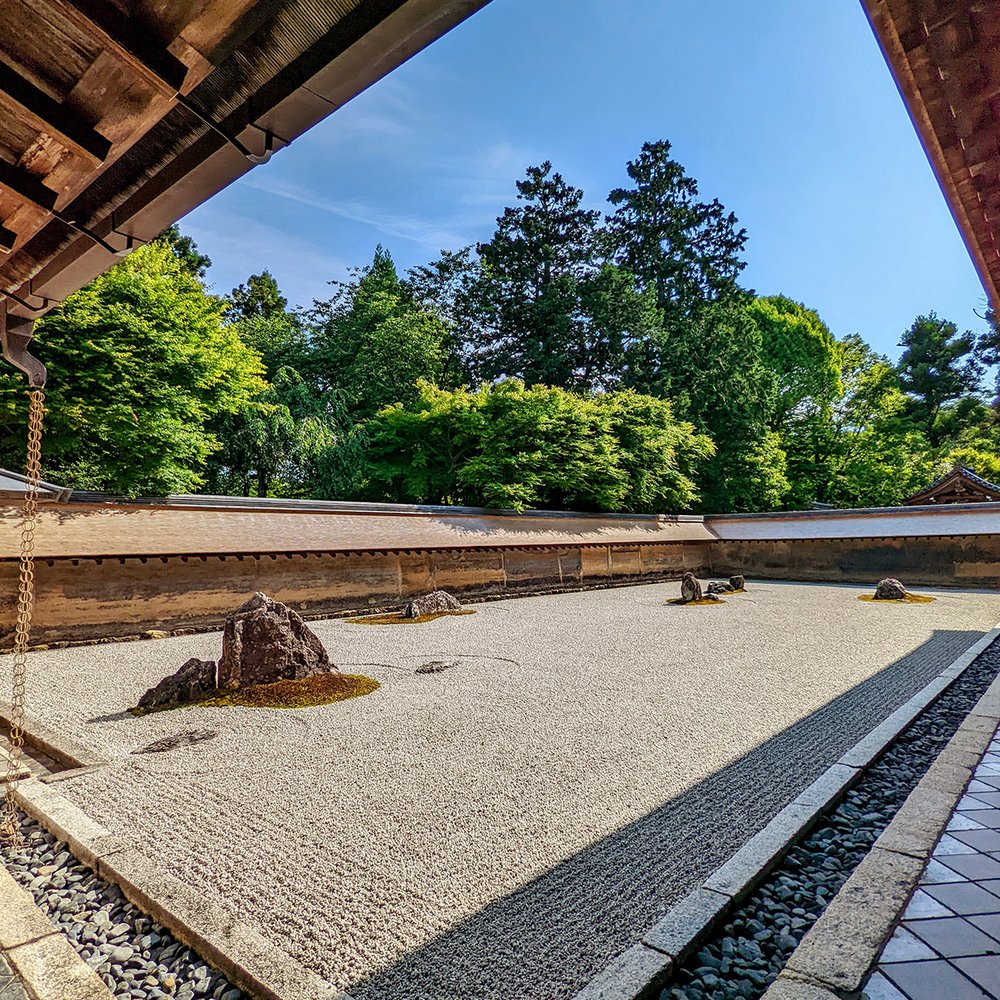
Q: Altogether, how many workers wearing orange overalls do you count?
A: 0